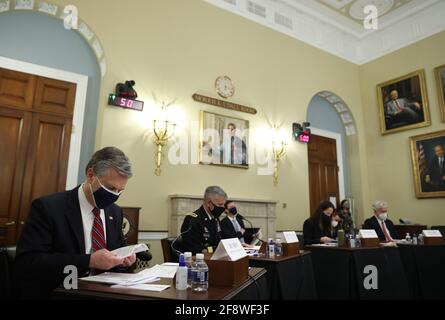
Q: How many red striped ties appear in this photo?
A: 1